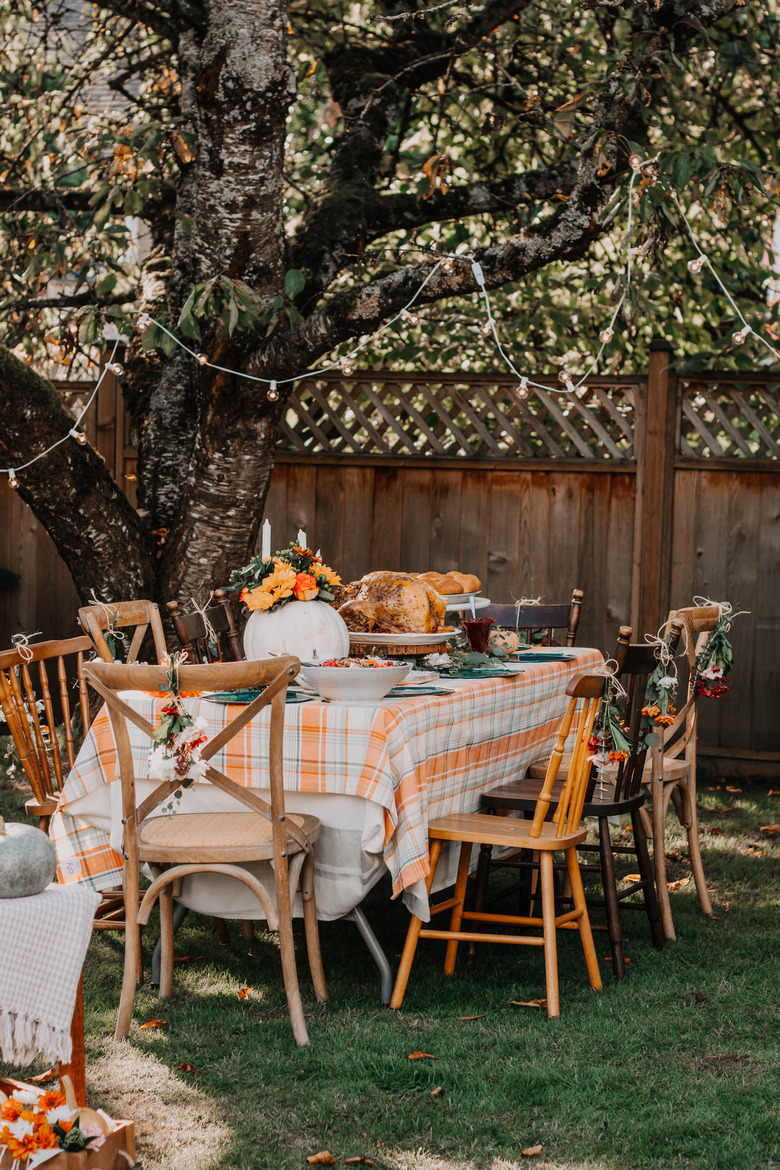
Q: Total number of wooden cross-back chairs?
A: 3